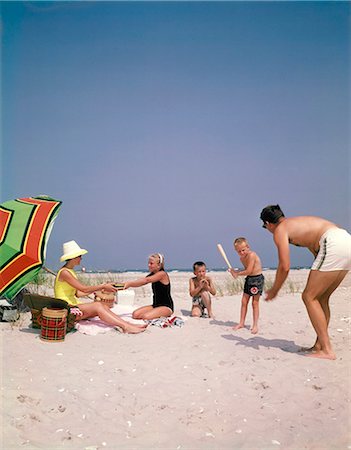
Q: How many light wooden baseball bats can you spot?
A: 1